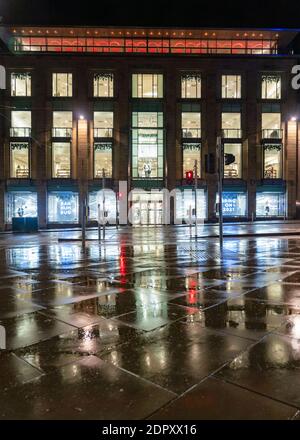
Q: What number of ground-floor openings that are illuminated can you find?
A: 7